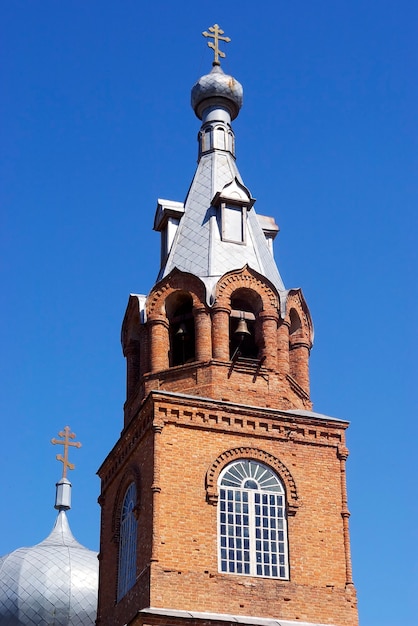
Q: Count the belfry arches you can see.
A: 4